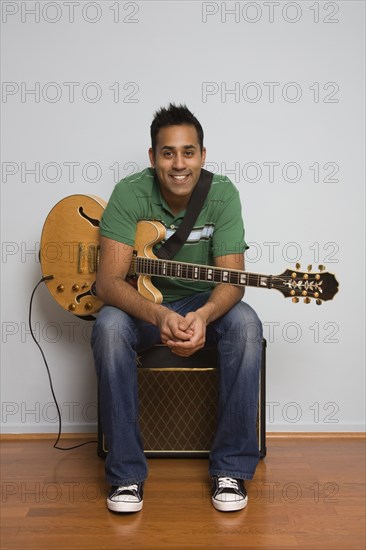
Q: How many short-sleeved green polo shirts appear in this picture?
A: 1